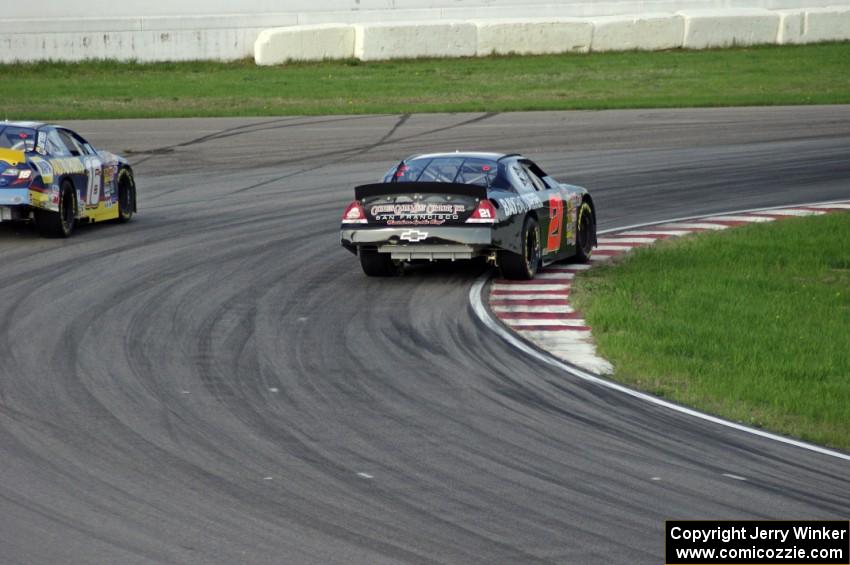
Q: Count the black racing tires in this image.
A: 5